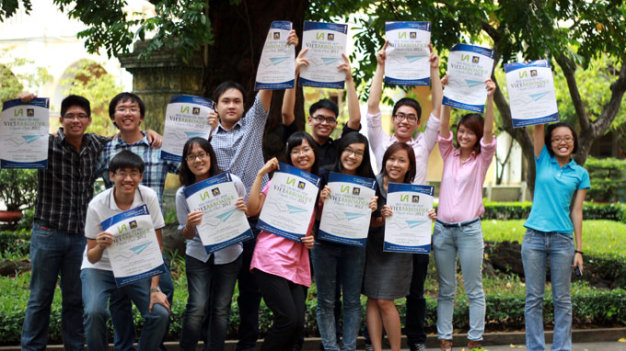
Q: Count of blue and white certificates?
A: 12